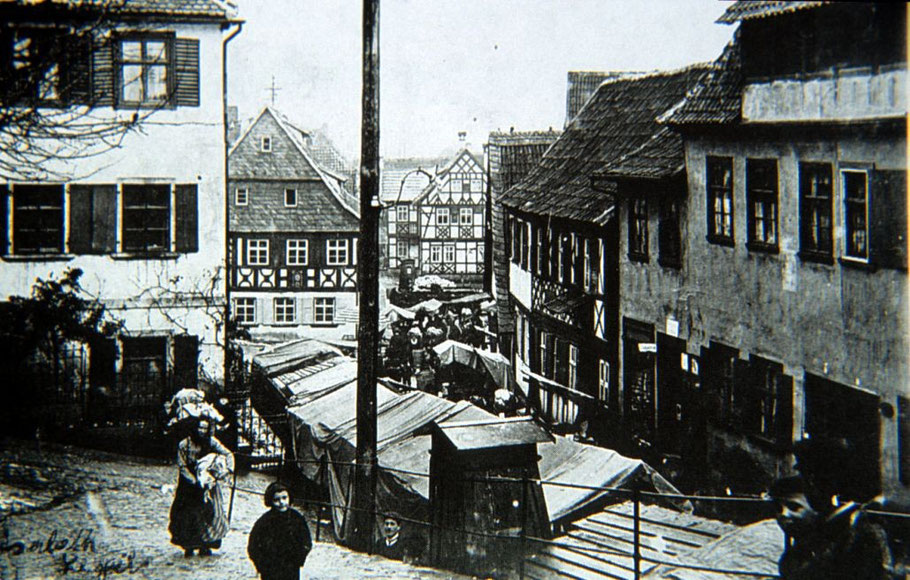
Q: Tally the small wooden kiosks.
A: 1